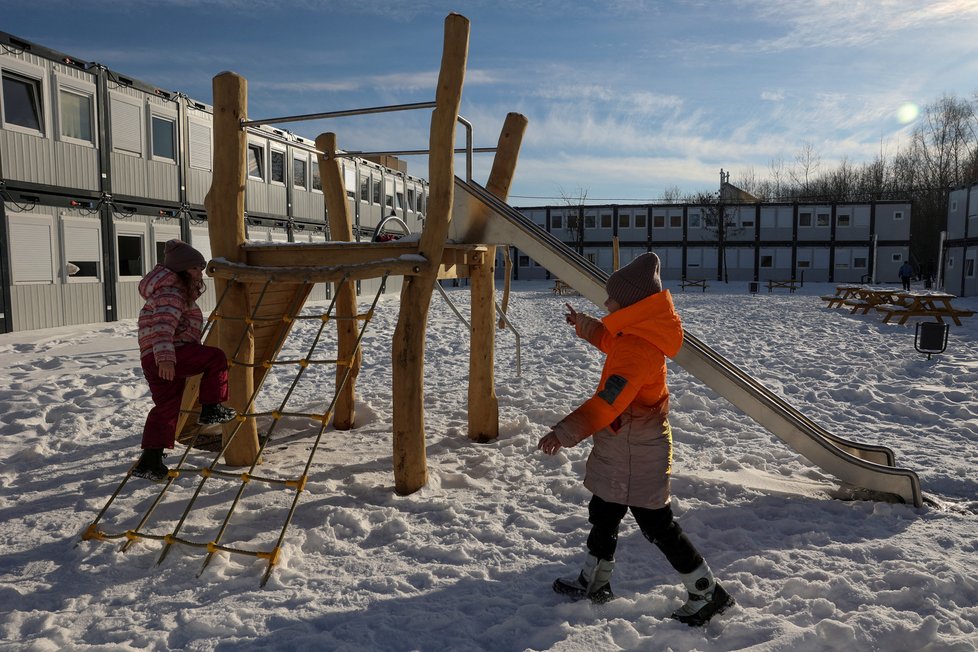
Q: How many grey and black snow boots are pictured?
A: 2